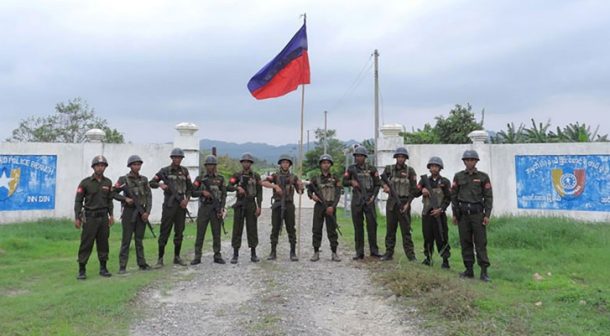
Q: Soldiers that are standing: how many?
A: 11